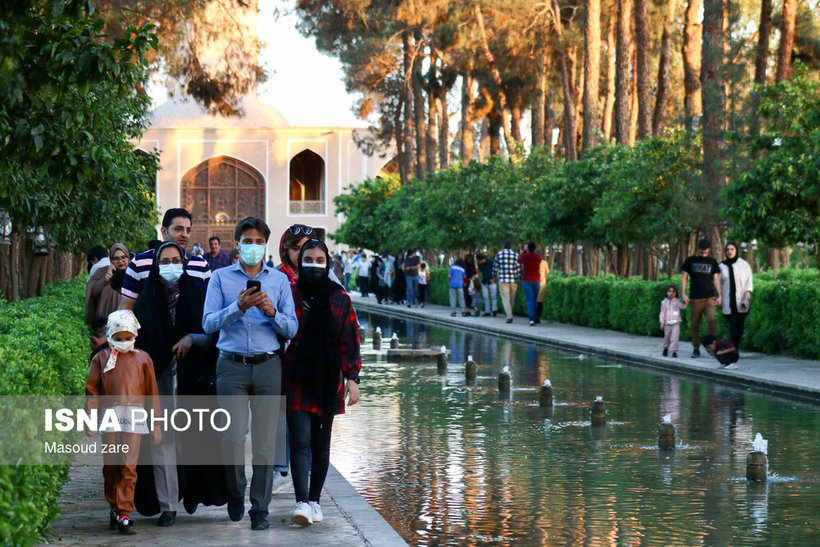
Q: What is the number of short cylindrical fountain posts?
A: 10